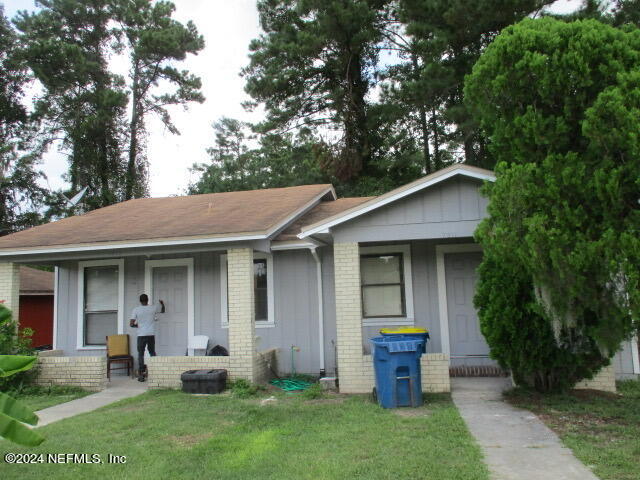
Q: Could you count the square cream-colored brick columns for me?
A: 3